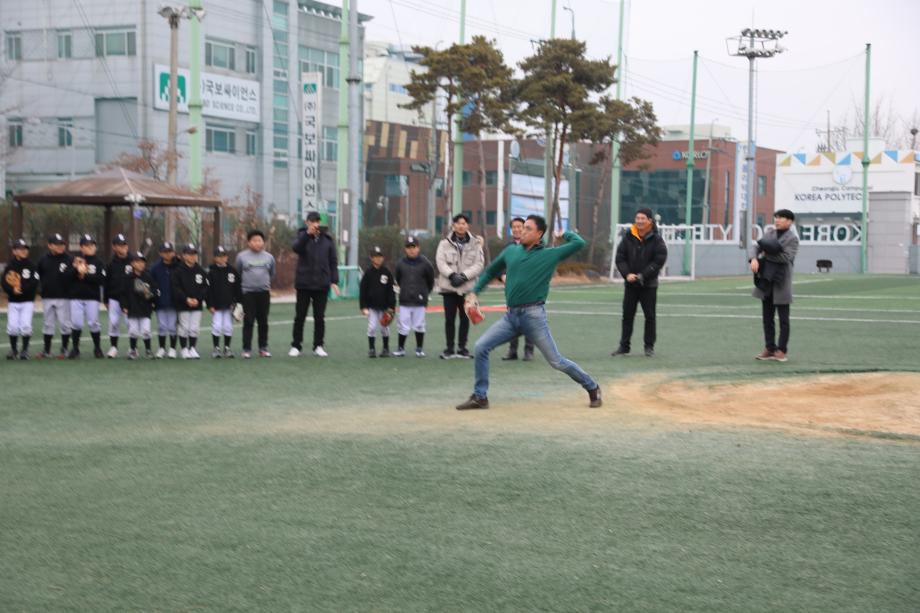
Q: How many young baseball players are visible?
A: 10